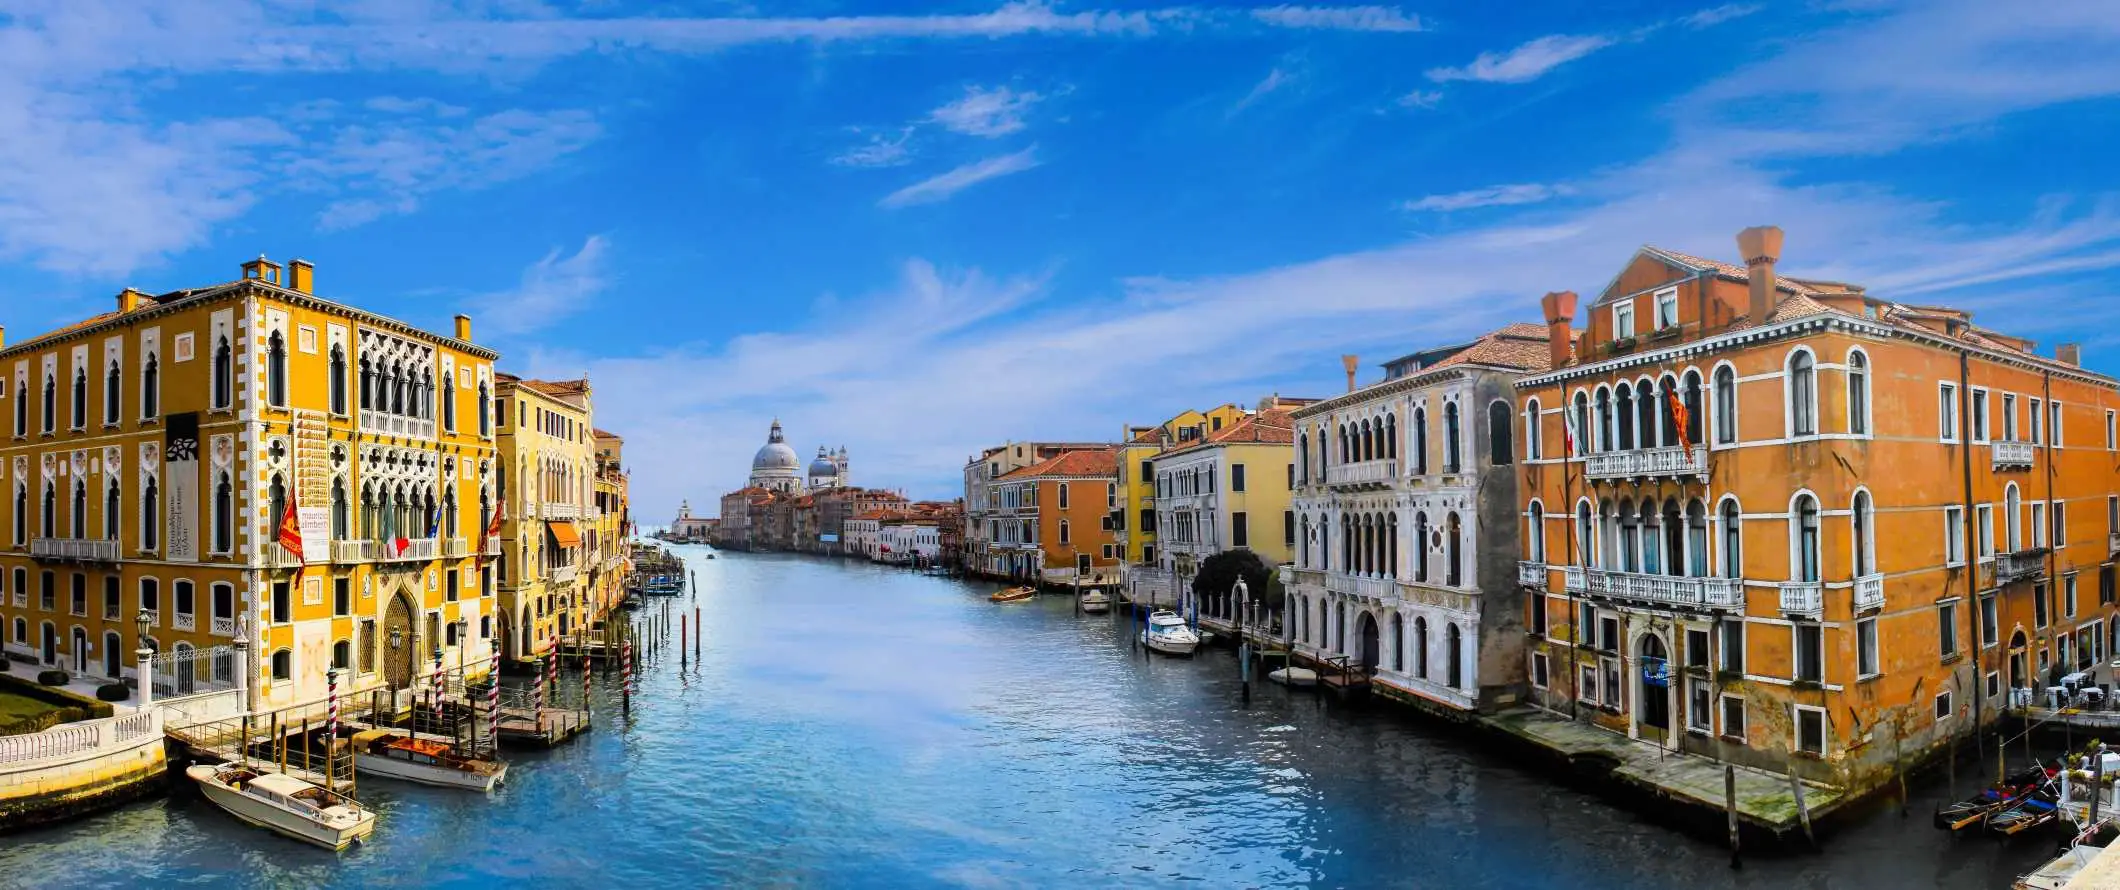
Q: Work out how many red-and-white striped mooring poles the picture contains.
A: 8